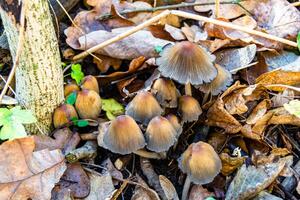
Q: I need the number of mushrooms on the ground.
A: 13